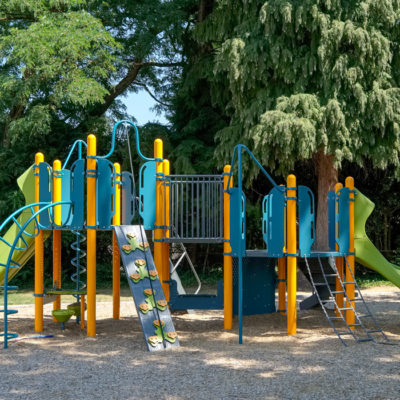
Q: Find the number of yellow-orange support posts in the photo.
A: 11